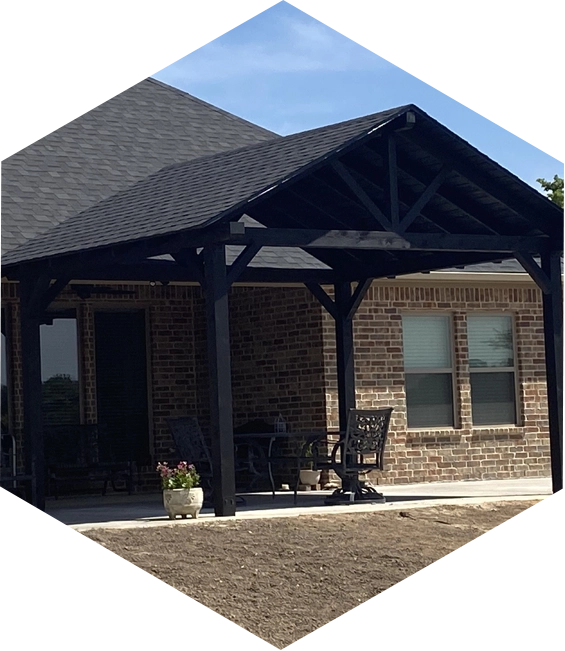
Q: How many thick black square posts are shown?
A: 4